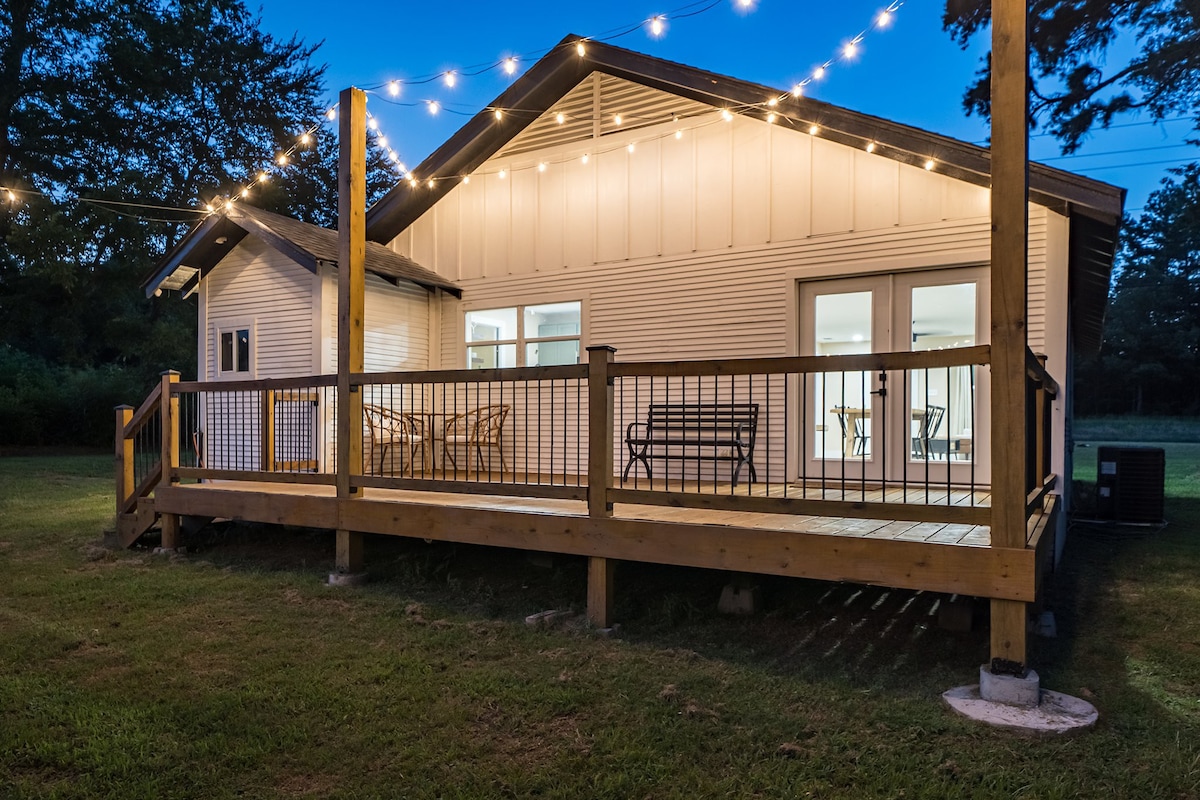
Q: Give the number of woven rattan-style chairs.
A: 2